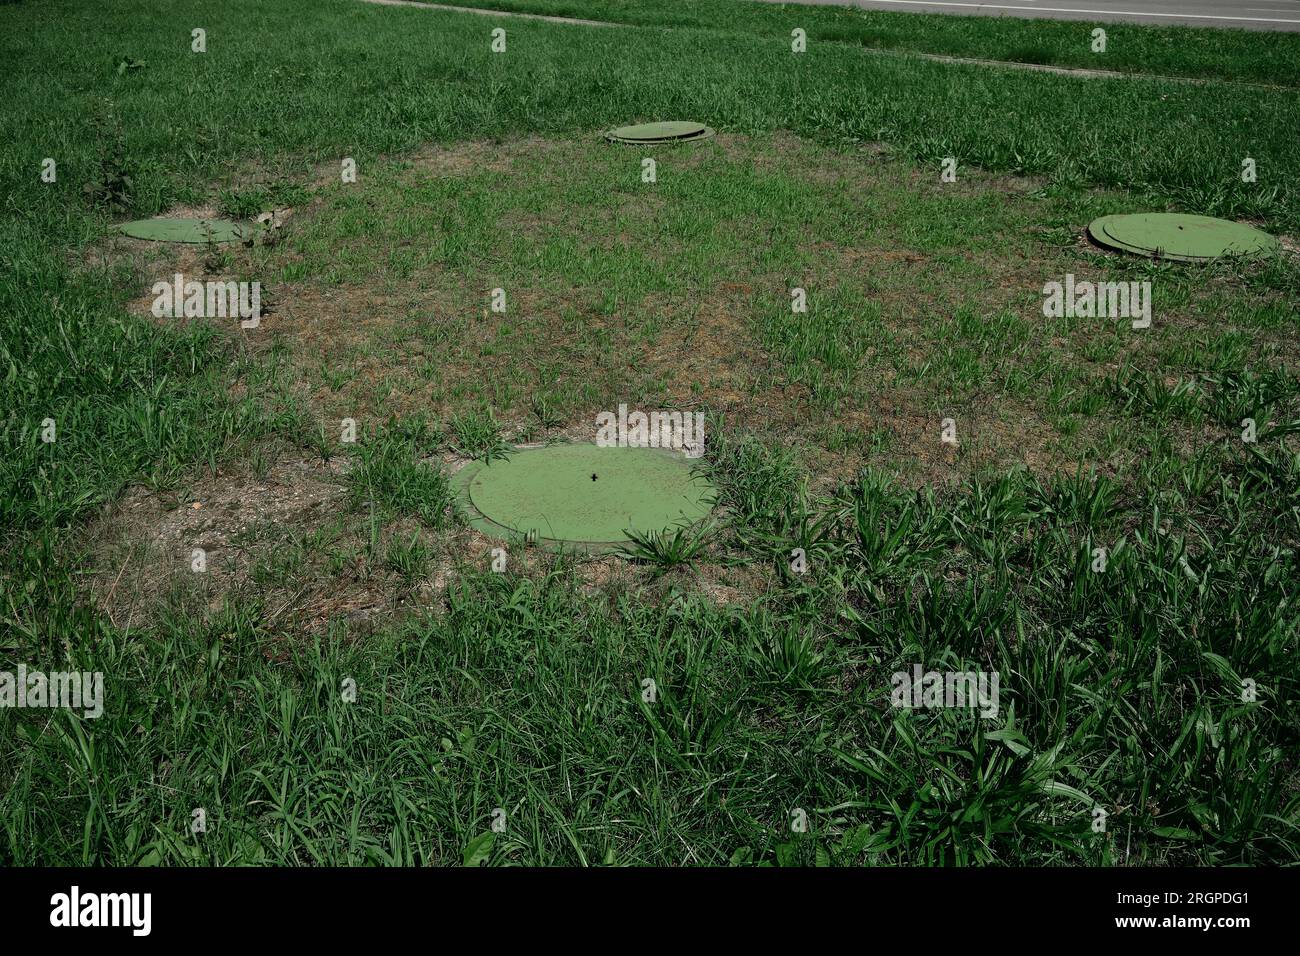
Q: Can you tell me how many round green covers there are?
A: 4